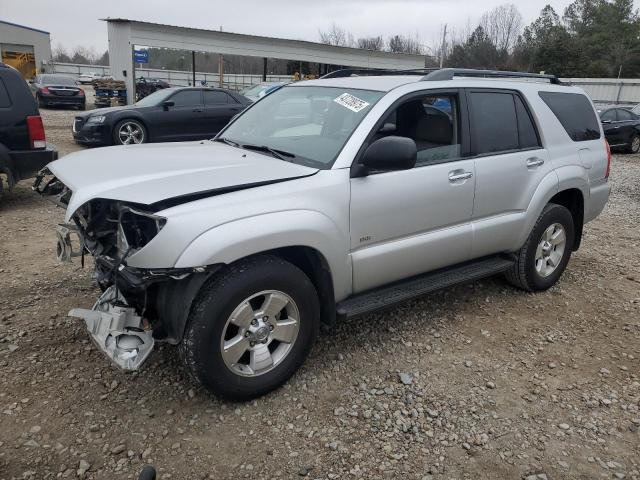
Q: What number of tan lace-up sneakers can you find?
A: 0